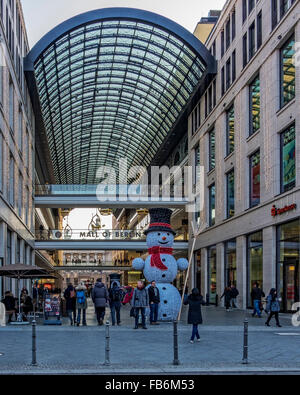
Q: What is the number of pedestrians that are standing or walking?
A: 11